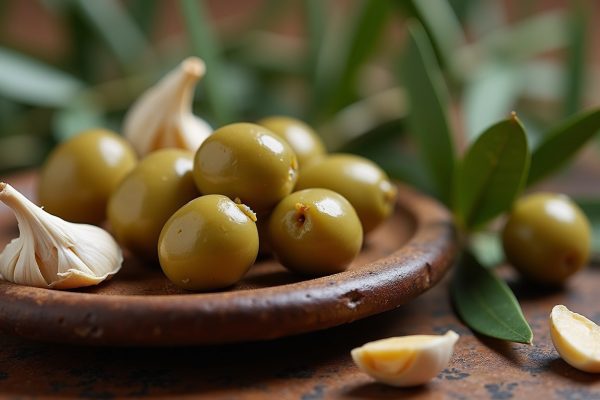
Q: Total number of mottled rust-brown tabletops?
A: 1